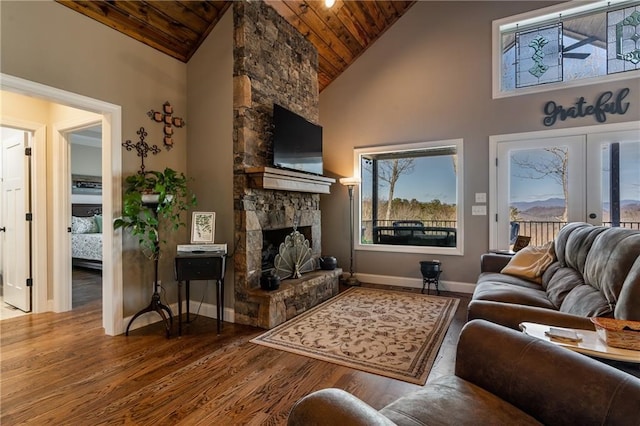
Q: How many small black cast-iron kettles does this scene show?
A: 2